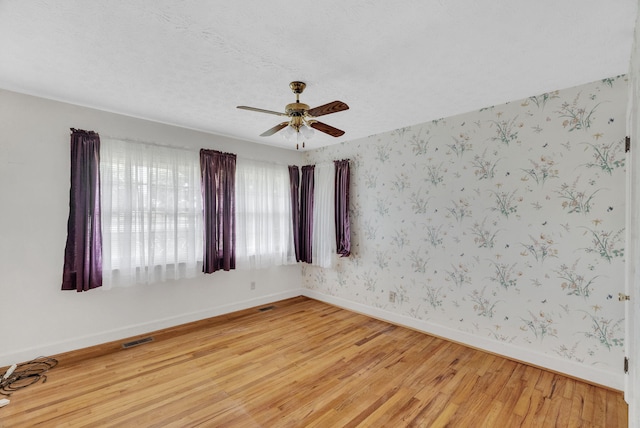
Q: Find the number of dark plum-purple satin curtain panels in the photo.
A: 5